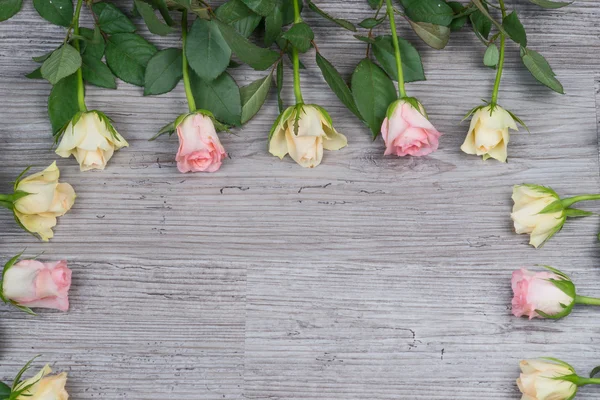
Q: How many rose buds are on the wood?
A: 11